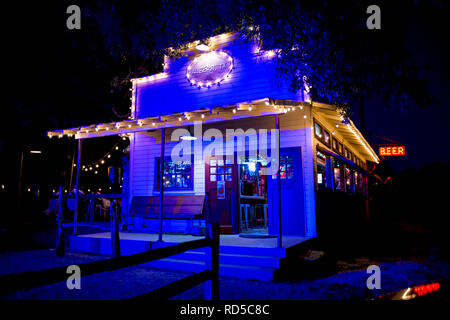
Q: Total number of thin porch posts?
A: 3